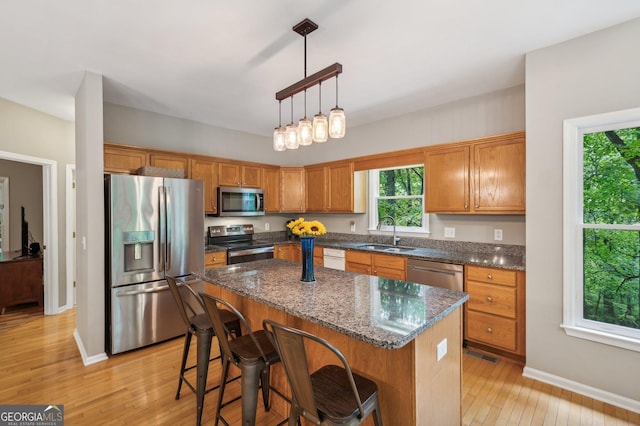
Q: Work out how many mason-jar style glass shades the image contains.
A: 5